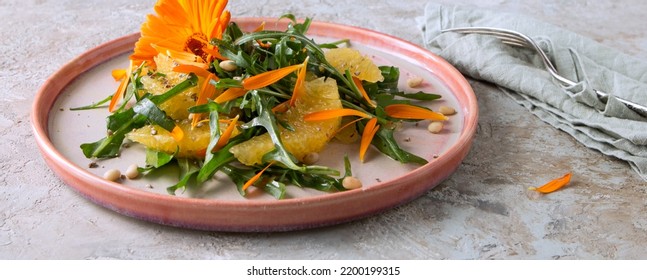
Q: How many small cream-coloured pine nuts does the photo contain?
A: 8